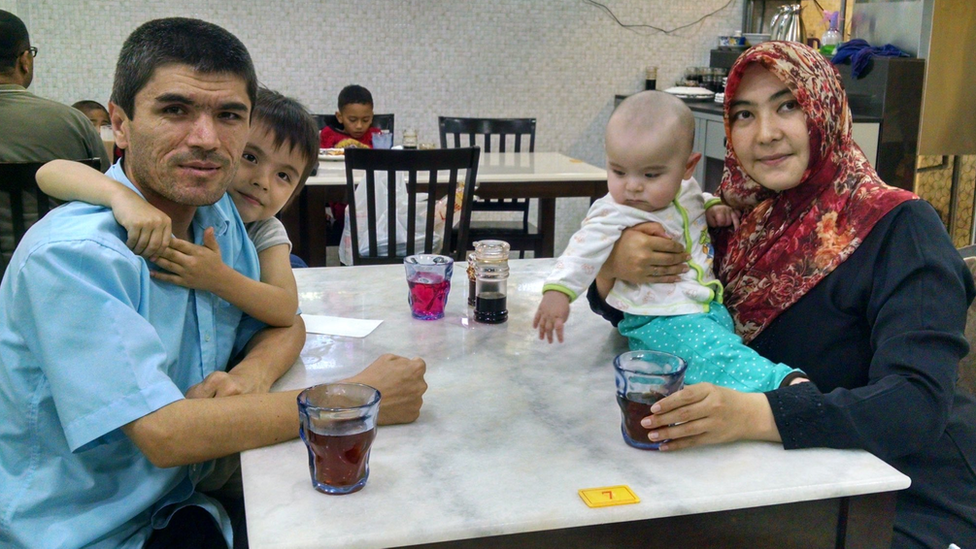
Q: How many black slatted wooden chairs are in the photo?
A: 4